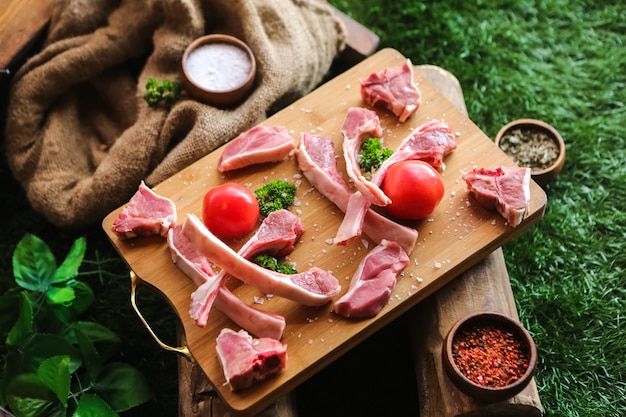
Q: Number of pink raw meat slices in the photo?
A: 12